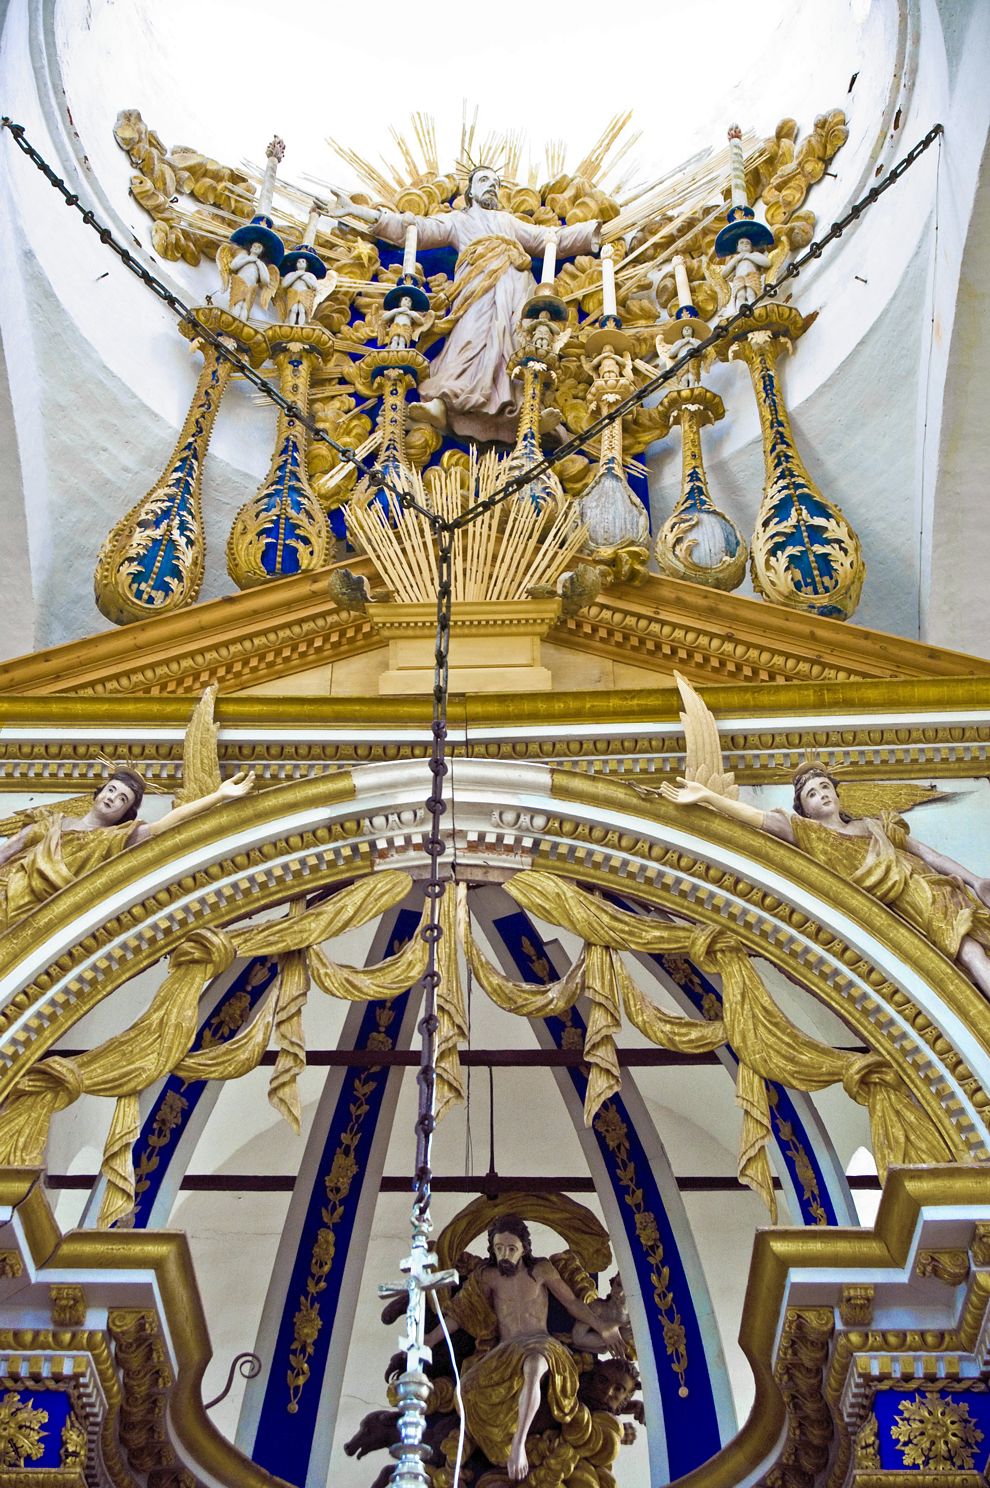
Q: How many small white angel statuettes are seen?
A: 7